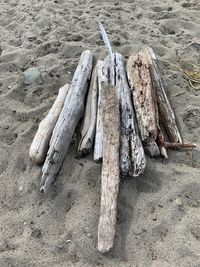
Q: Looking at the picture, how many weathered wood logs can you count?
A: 8